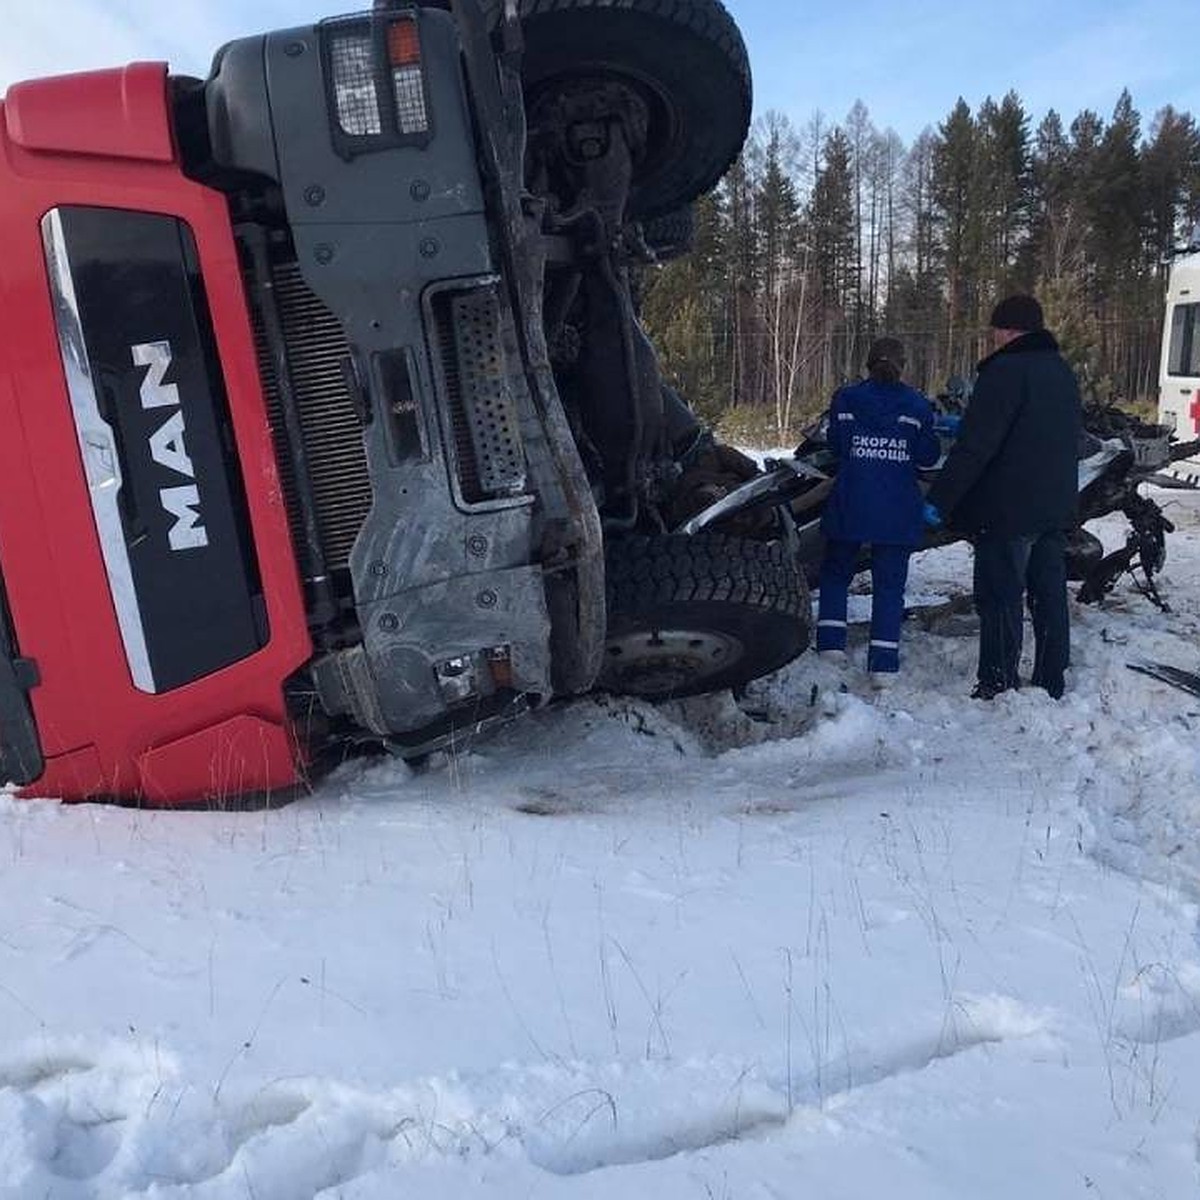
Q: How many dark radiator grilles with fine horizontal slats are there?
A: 1